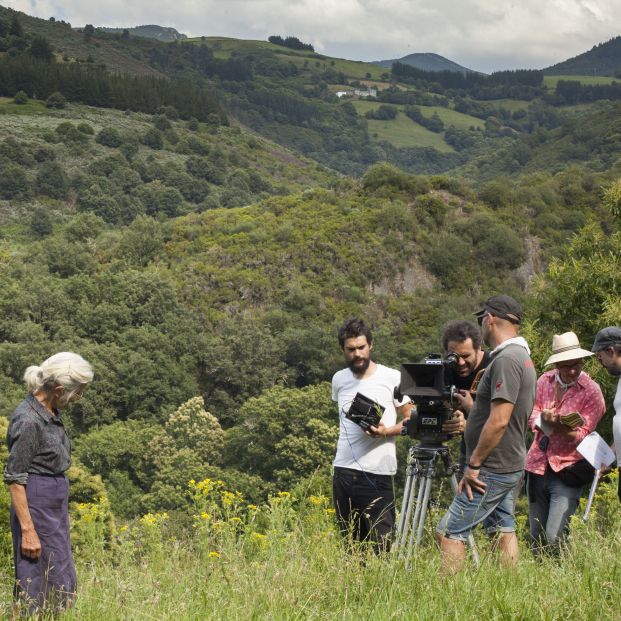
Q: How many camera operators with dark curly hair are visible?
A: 1